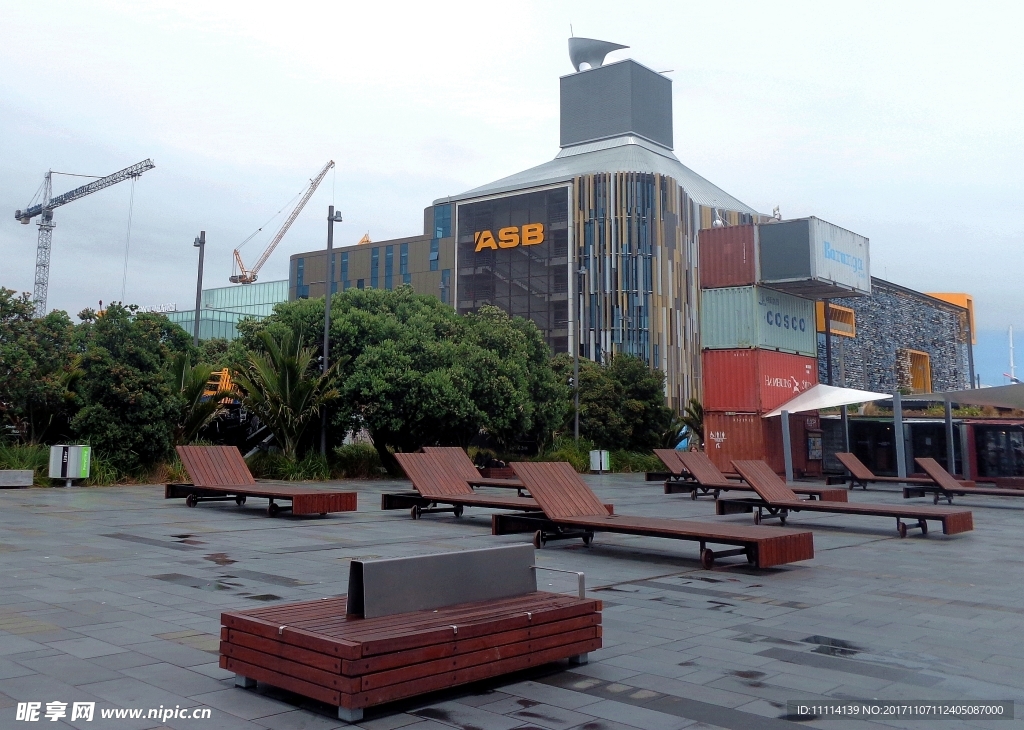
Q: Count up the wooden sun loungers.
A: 9